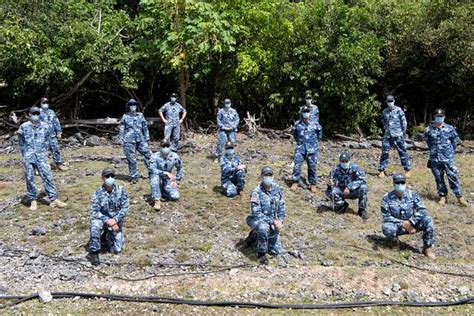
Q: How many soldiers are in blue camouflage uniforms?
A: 15